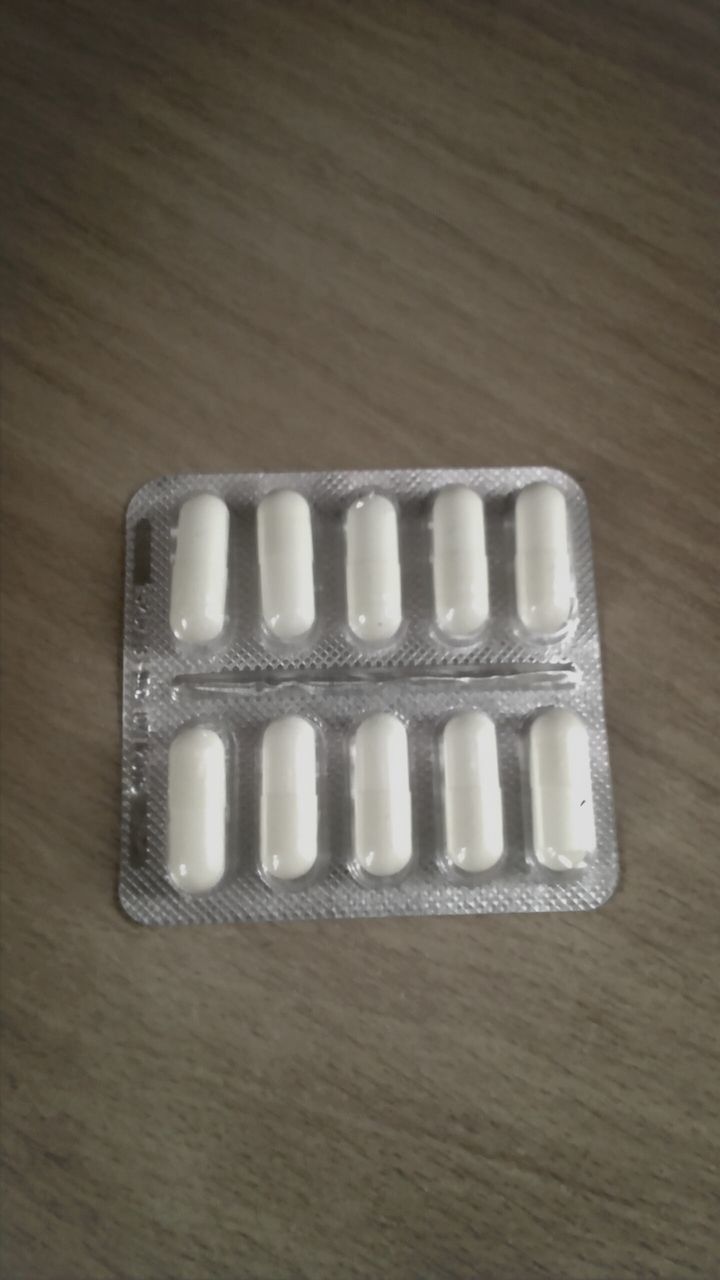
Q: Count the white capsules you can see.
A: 10